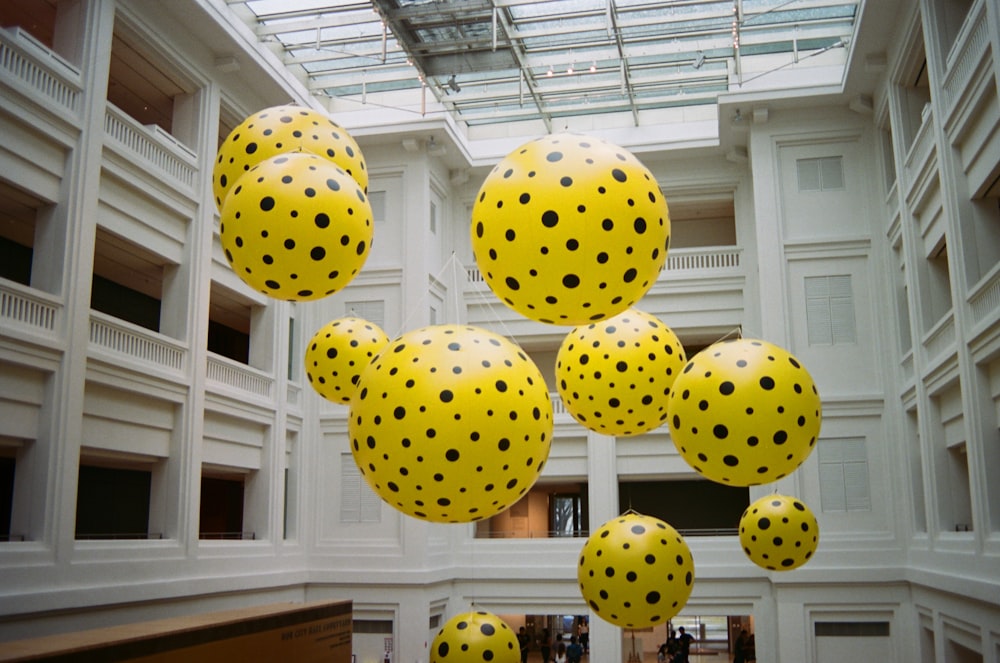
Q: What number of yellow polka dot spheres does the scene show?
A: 10